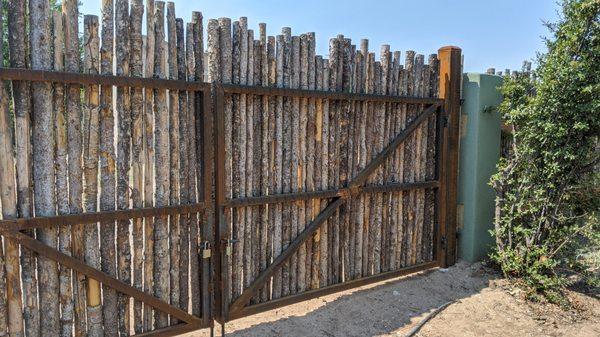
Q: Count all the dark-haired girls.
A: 0